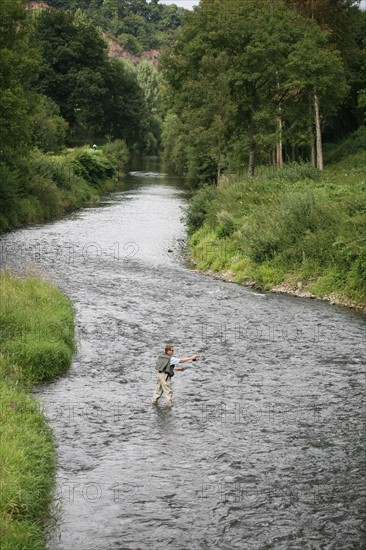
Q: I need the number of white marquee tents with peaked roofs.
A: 0